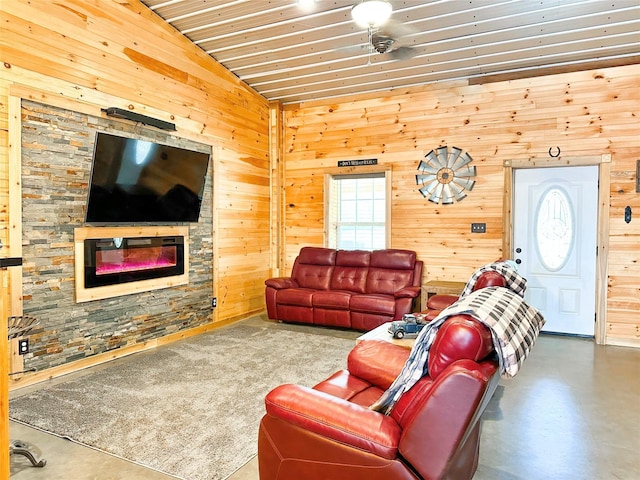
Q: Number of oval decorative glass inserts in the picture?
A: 1